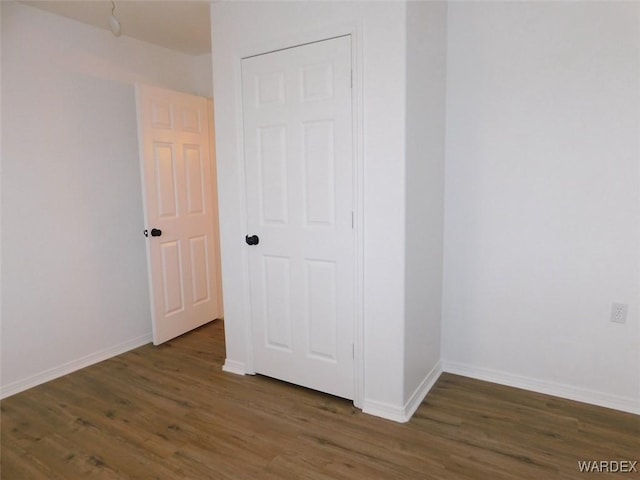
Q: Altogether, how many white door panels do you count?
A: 12